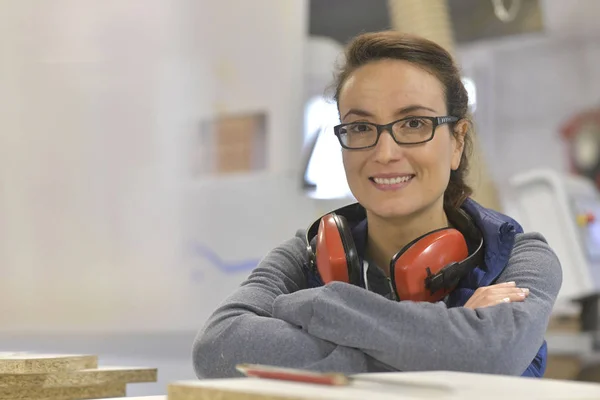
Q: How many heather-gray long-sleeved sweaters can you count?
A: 1